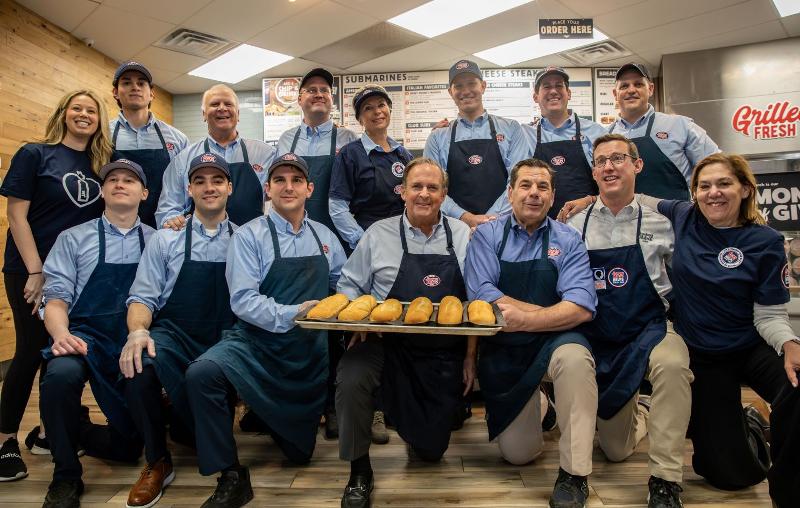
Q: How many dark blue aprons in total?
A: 13